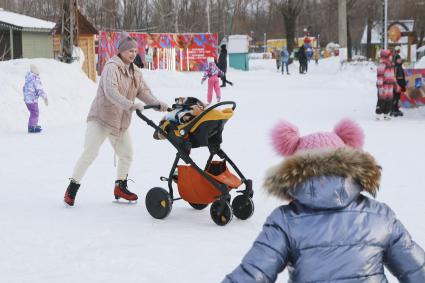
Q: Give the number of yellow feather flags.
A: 0